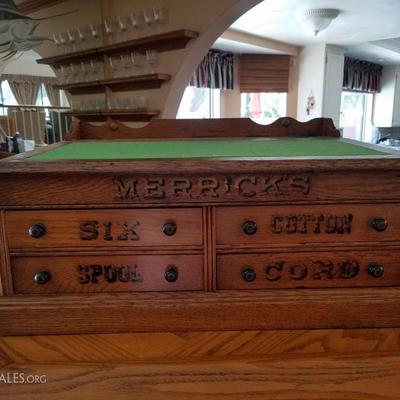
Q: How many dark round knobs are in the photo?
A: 8